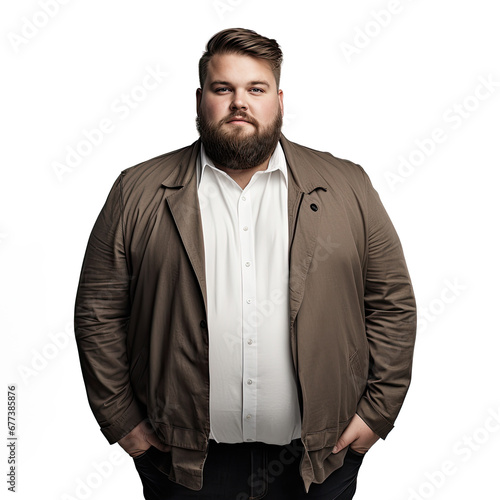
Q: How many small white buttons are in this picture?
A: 7